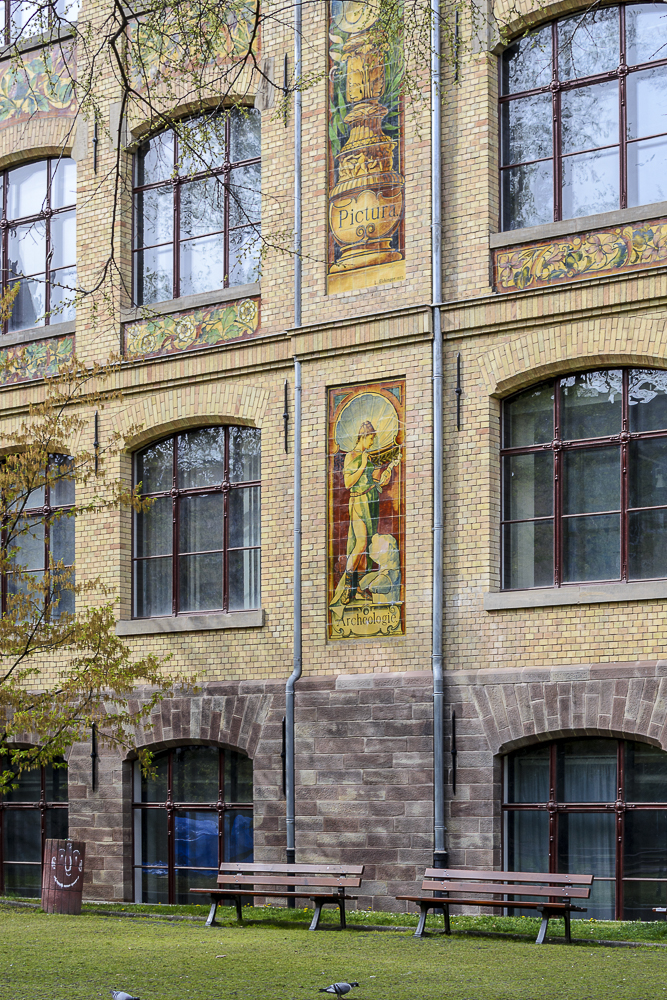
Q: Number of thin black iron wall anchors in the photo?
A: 9